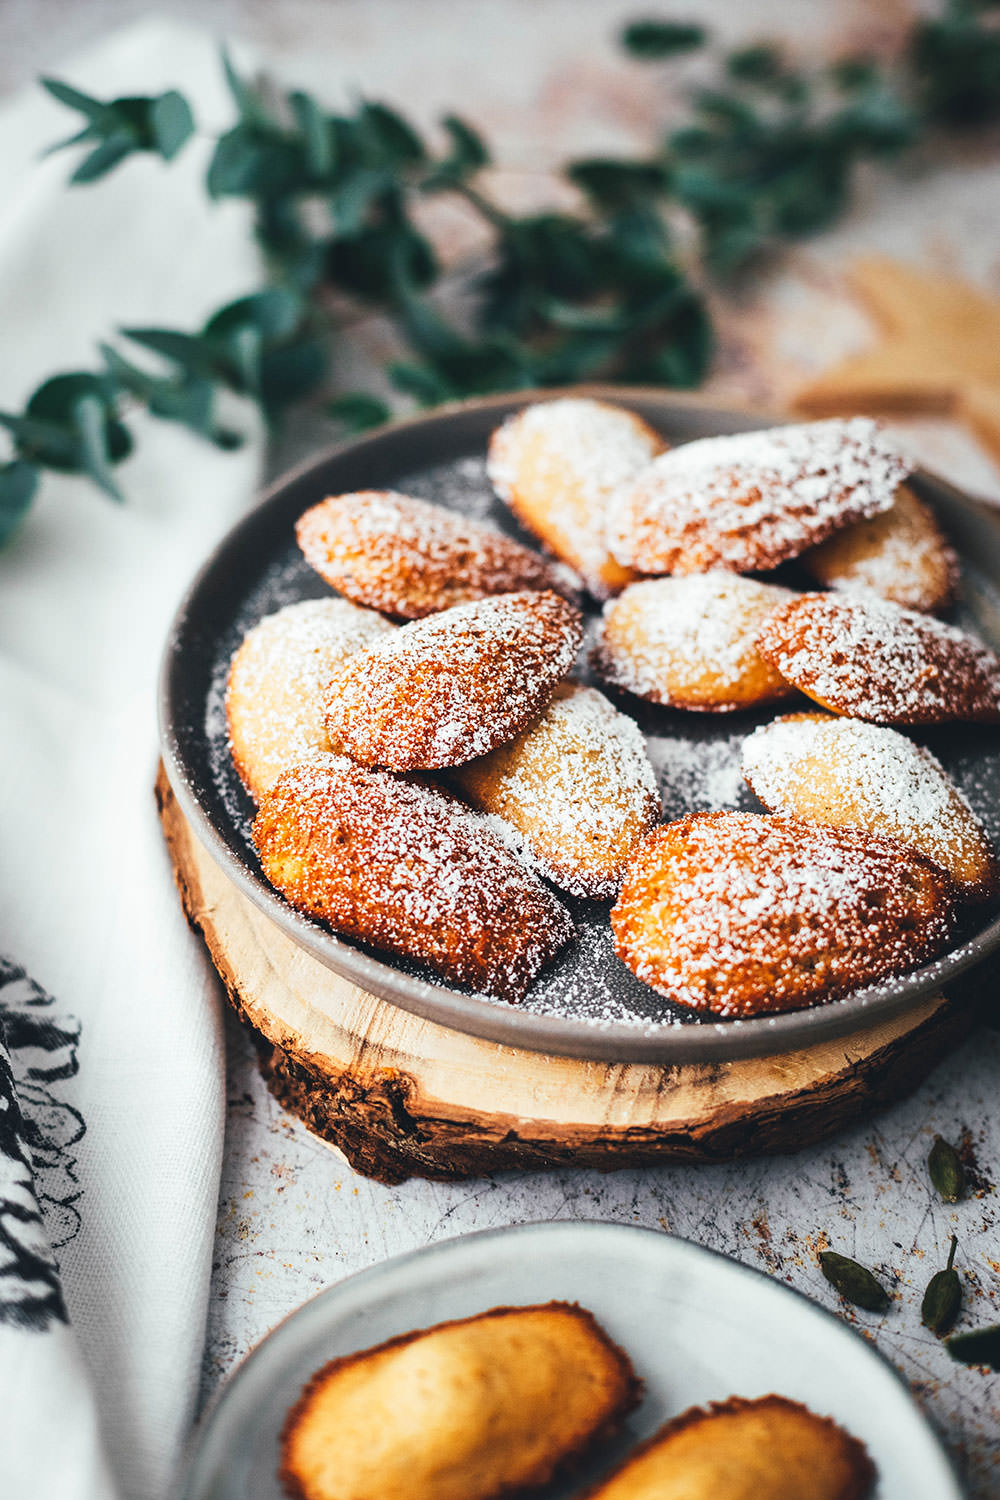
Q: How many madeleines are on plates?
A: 14